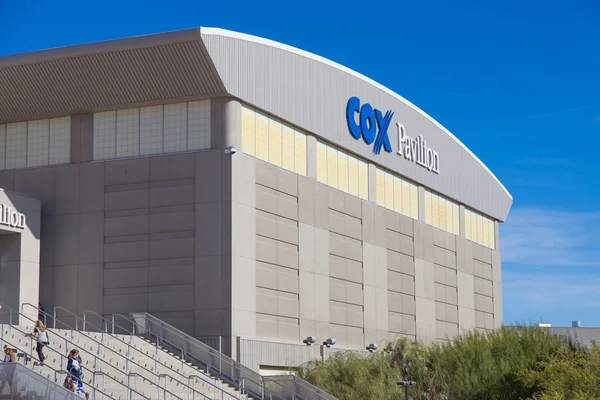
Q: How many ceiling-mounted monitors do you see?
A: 0